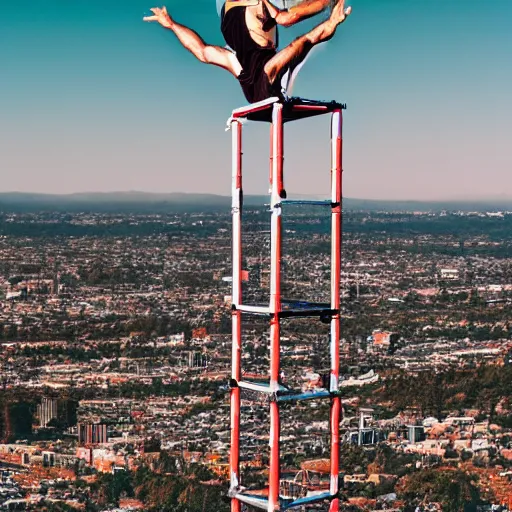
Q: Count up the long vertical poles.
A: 3